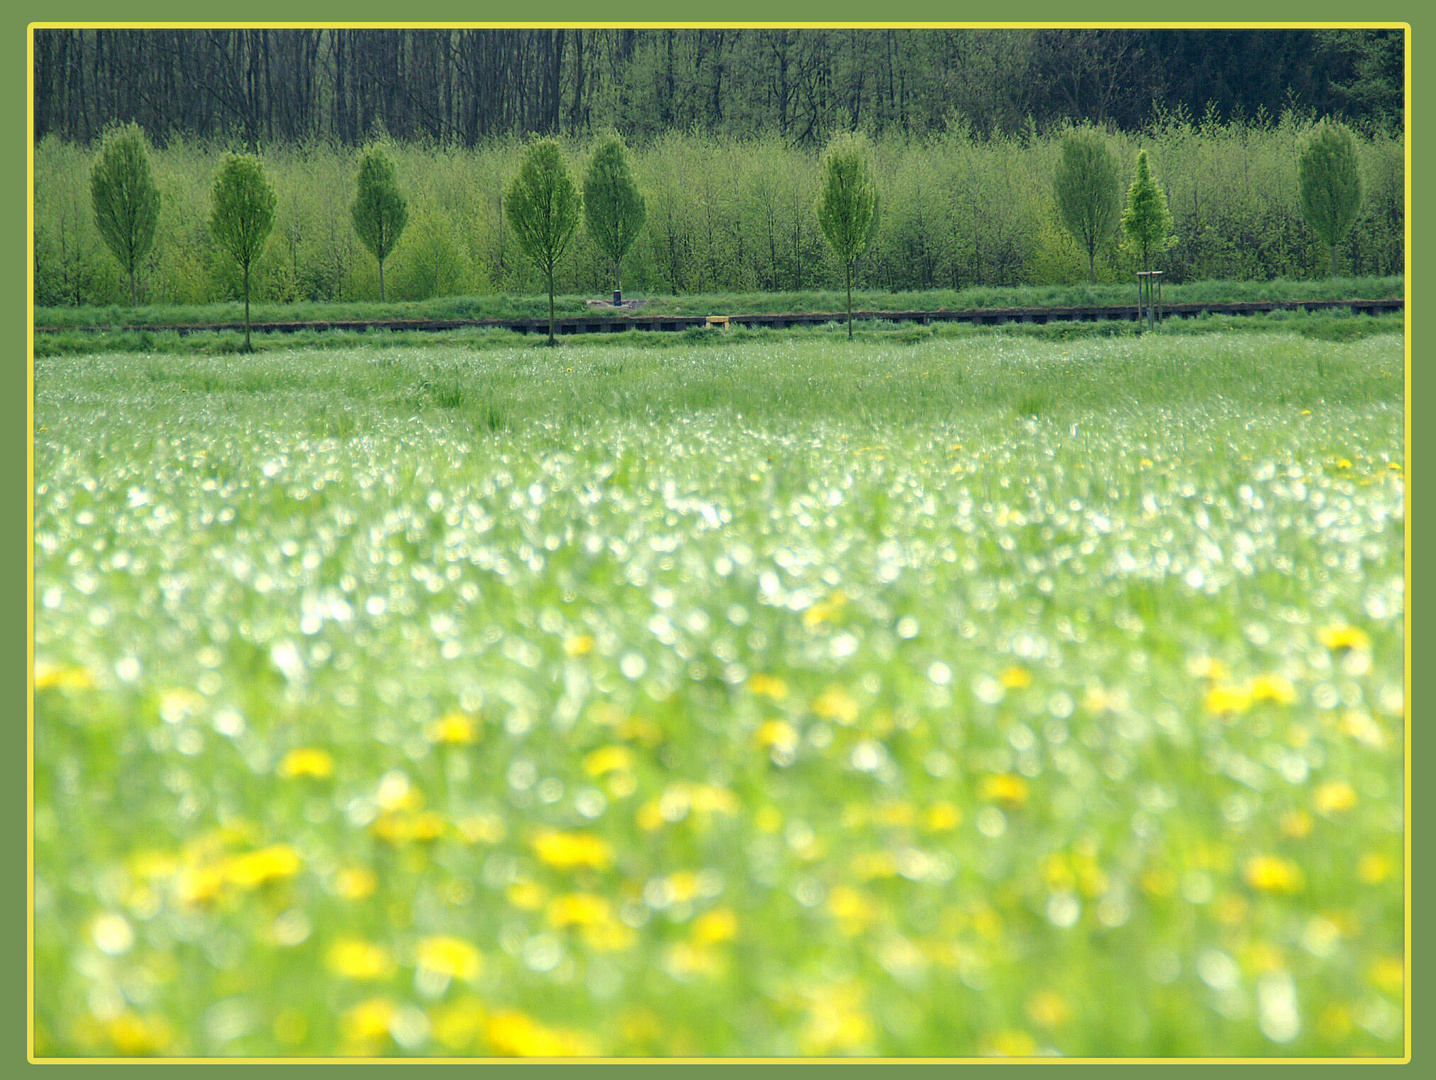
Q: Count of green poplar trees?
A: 9